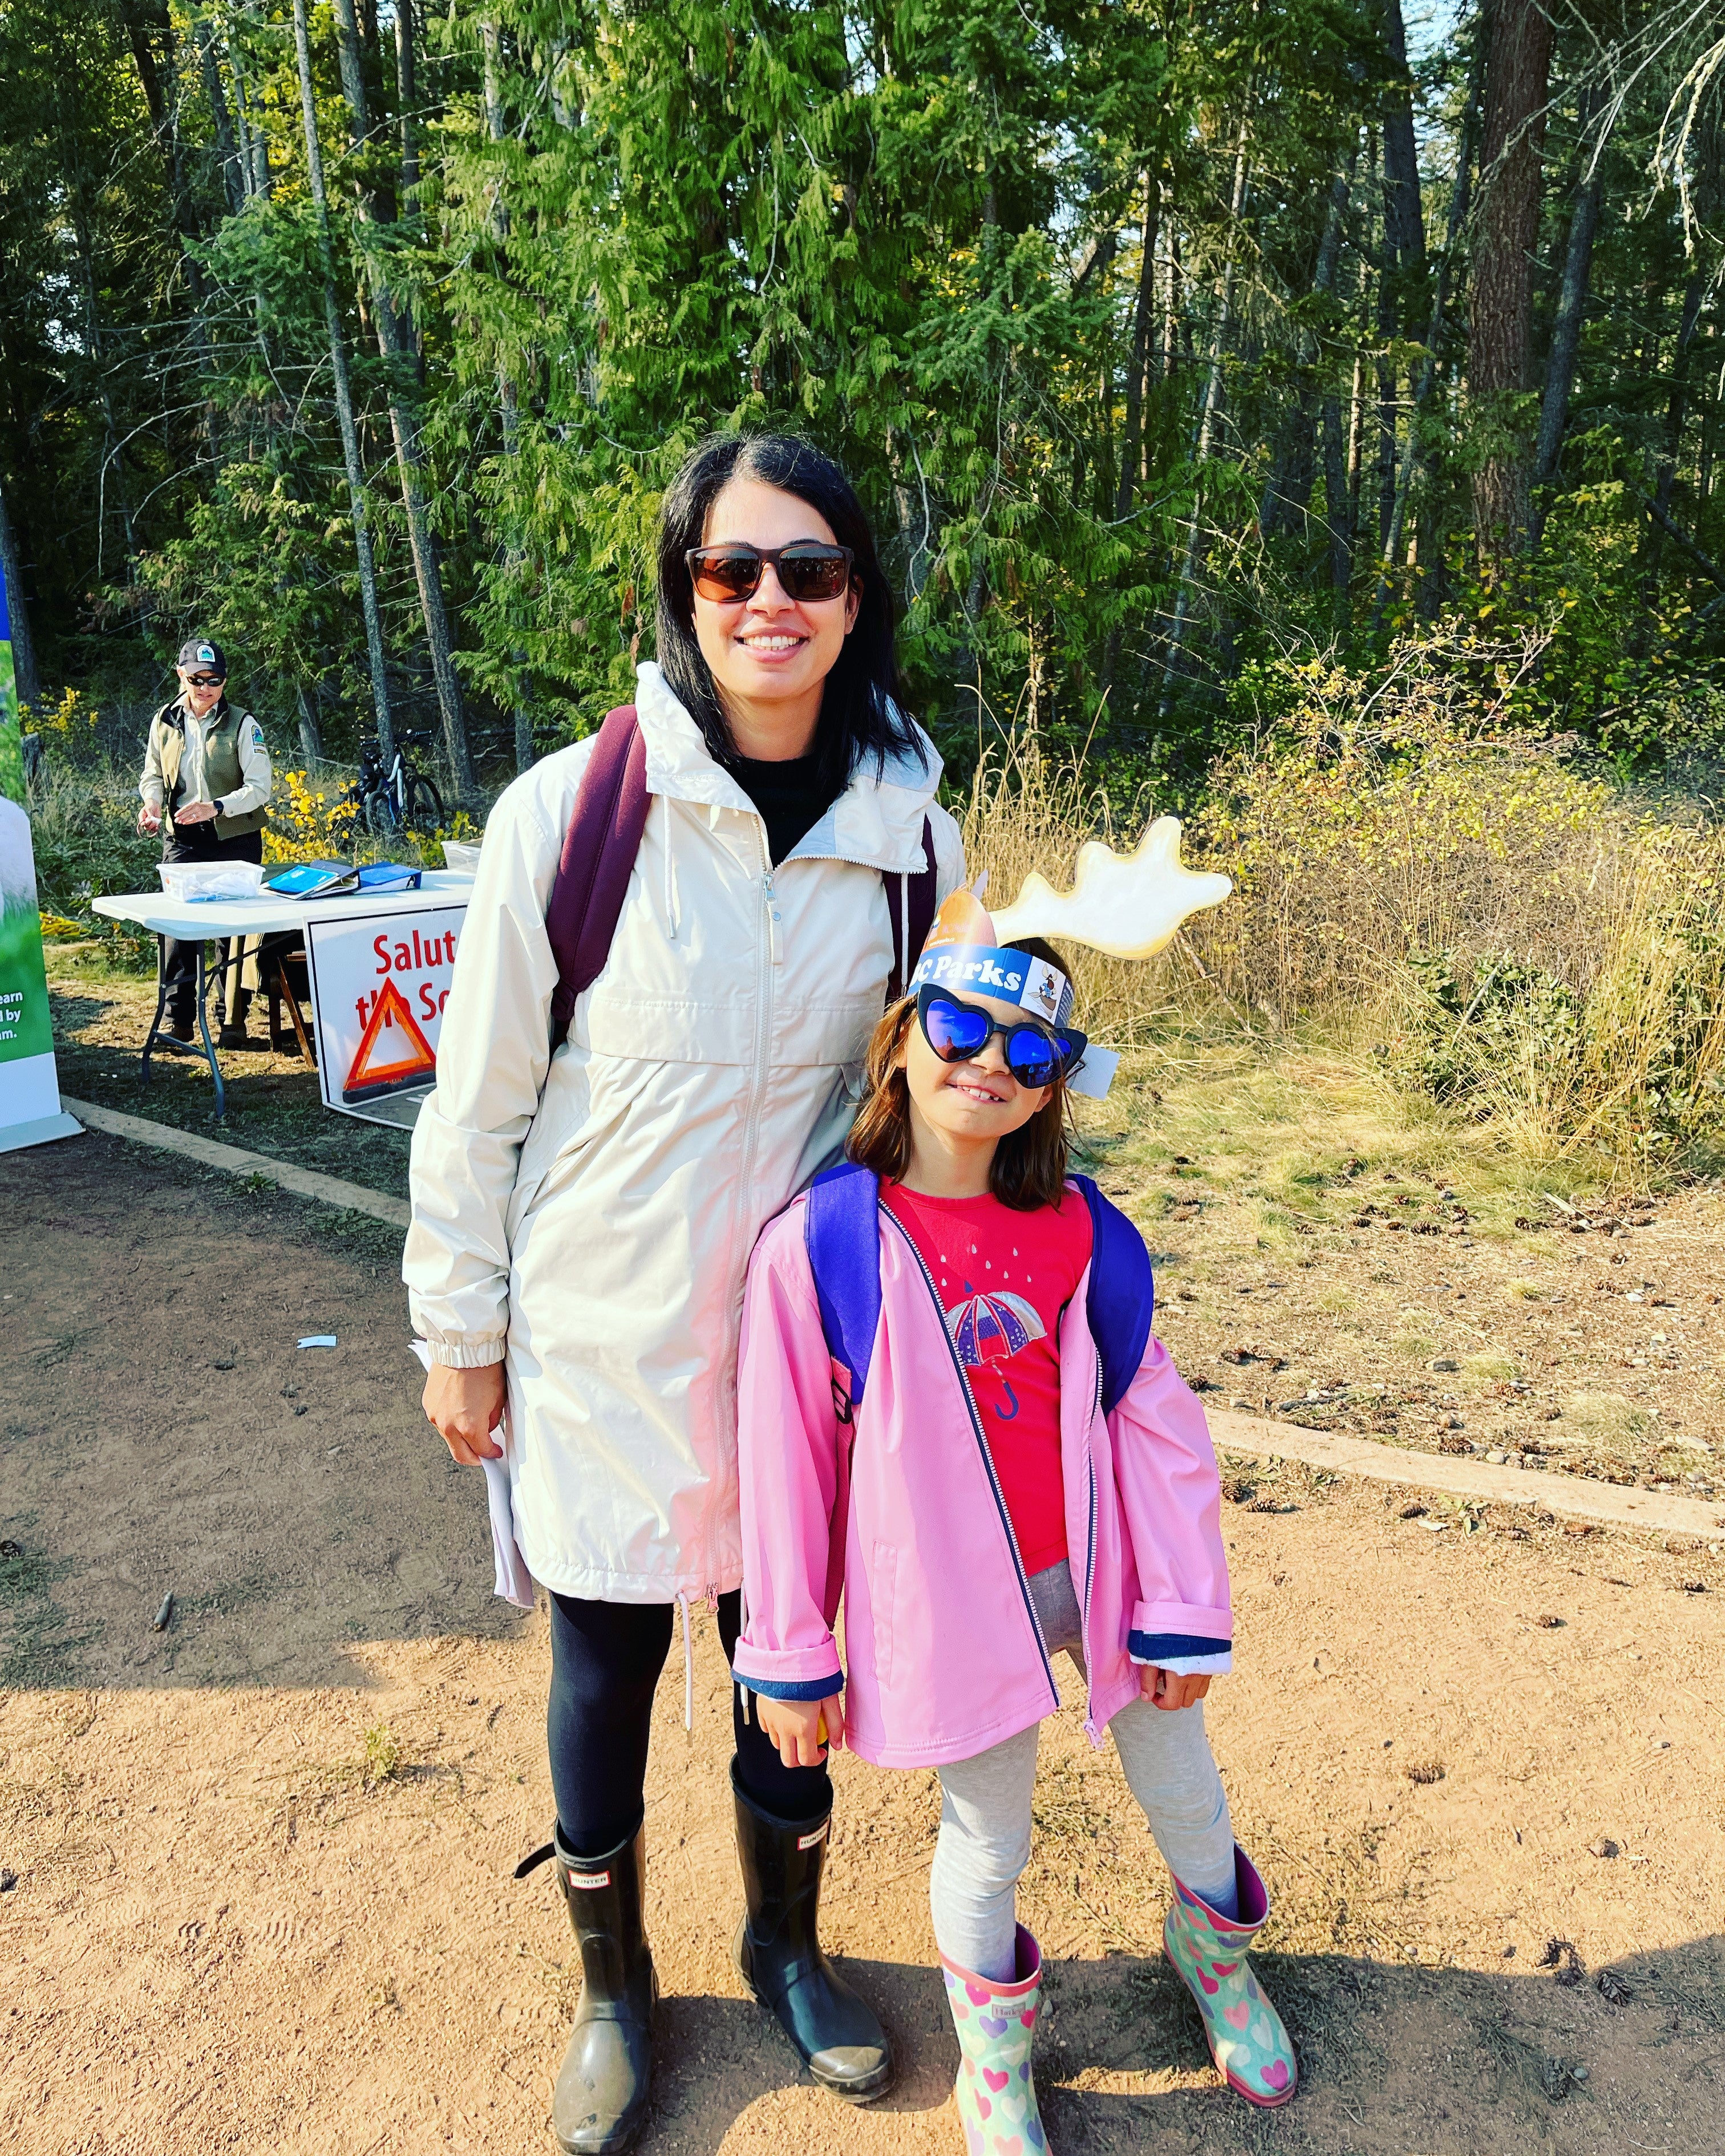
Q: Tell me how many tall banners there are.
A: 1